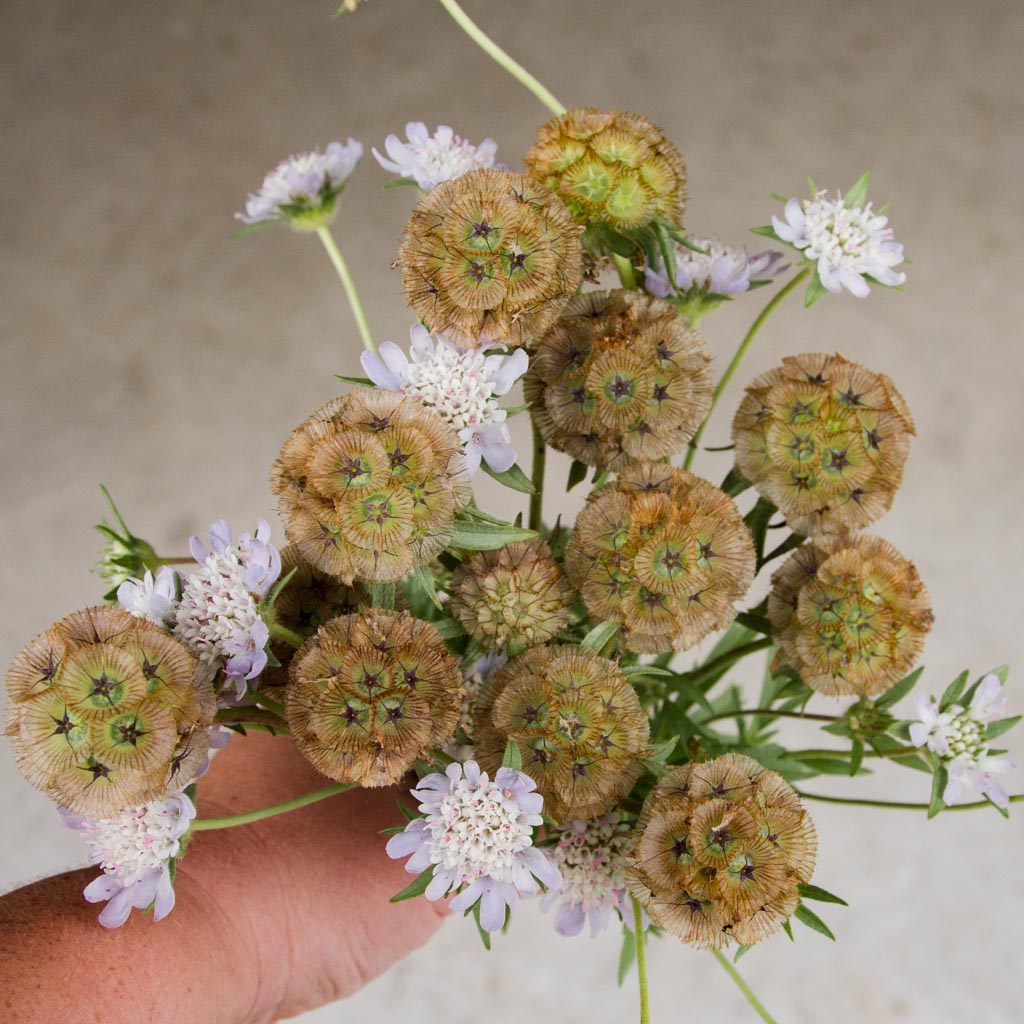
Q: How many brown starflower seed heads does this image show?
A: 13